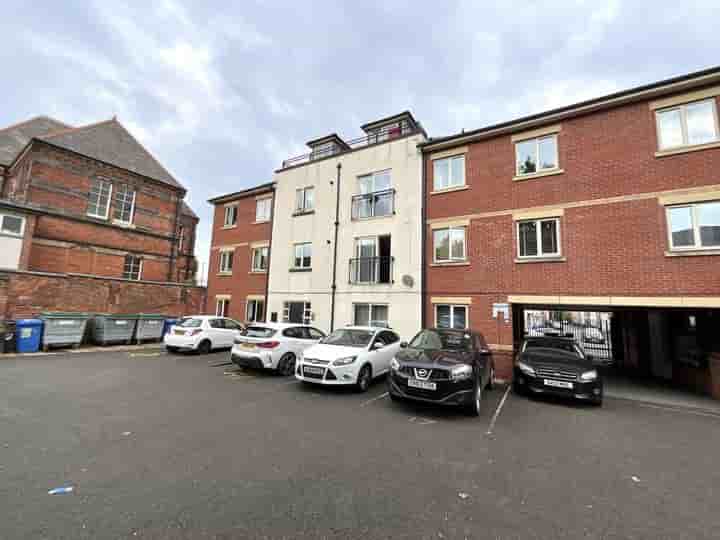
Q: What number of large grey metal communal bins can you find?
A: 3